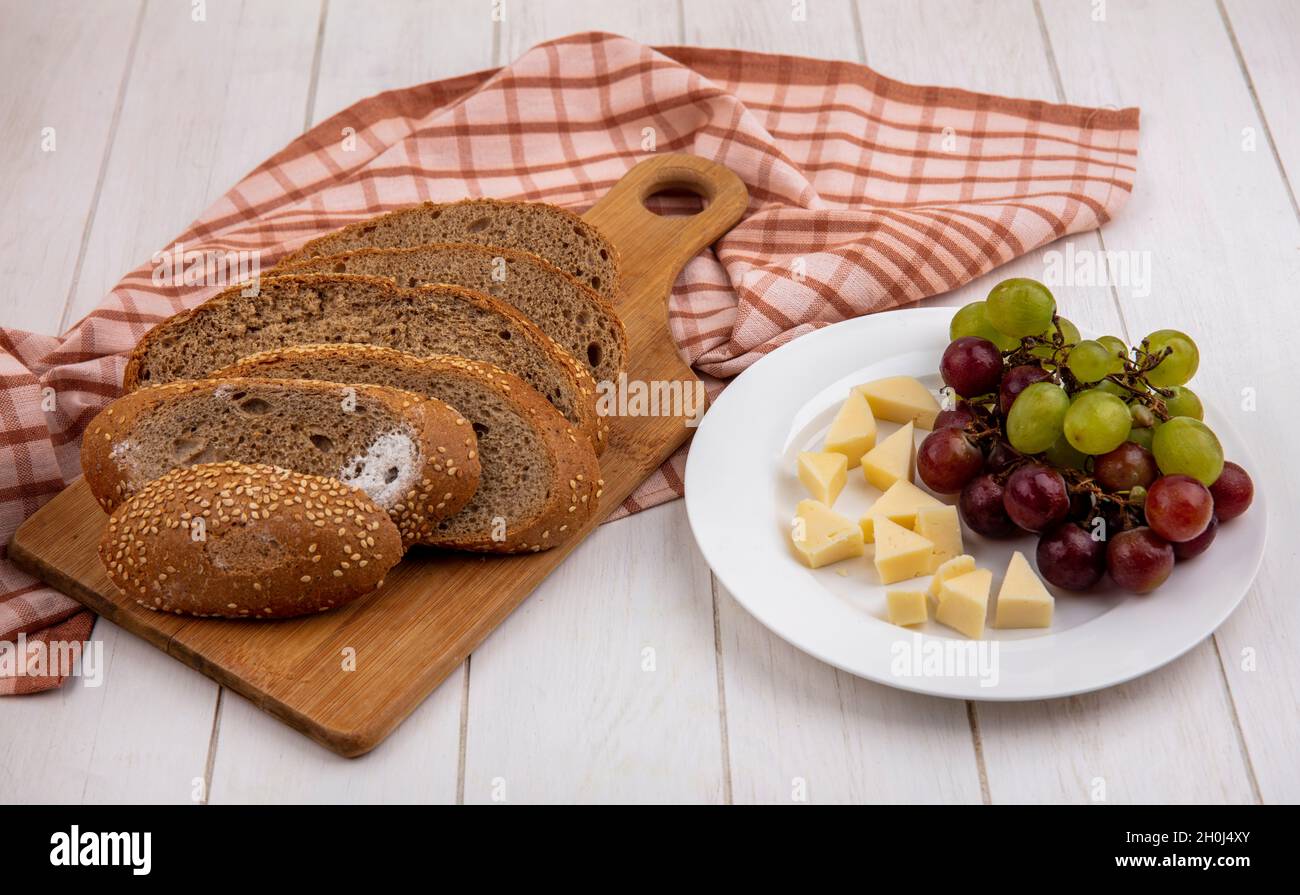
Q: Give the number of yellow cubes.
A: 12